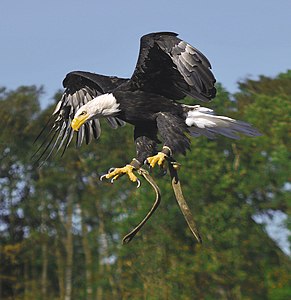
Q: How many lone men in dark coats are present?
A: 0